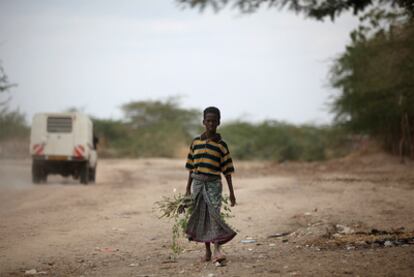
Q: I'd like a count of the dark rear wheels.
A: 2